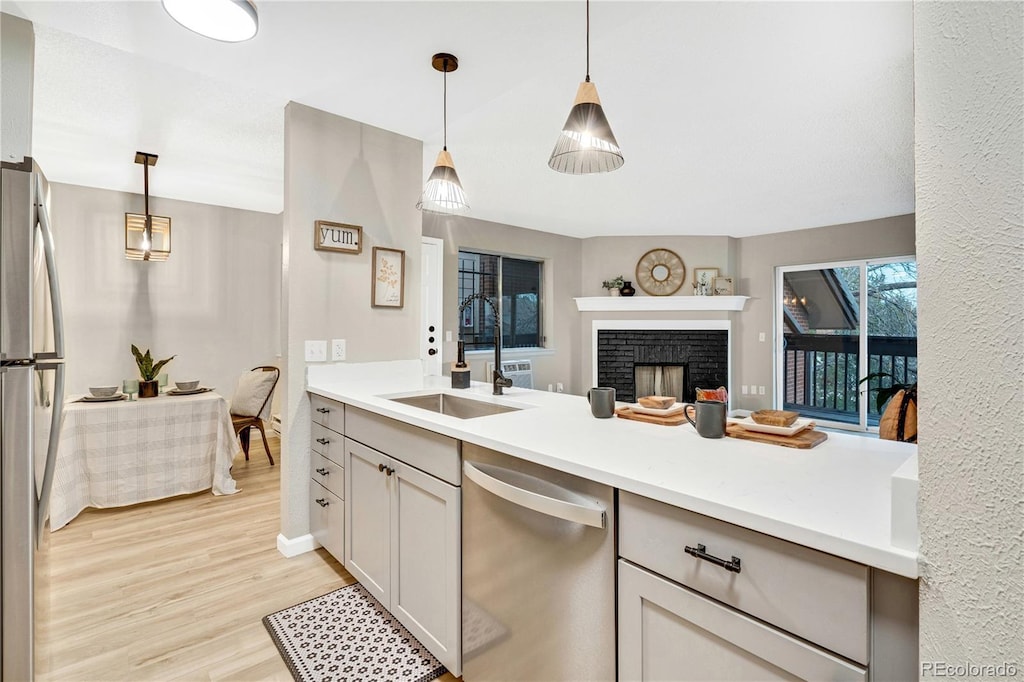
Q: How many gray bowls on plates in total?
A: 2